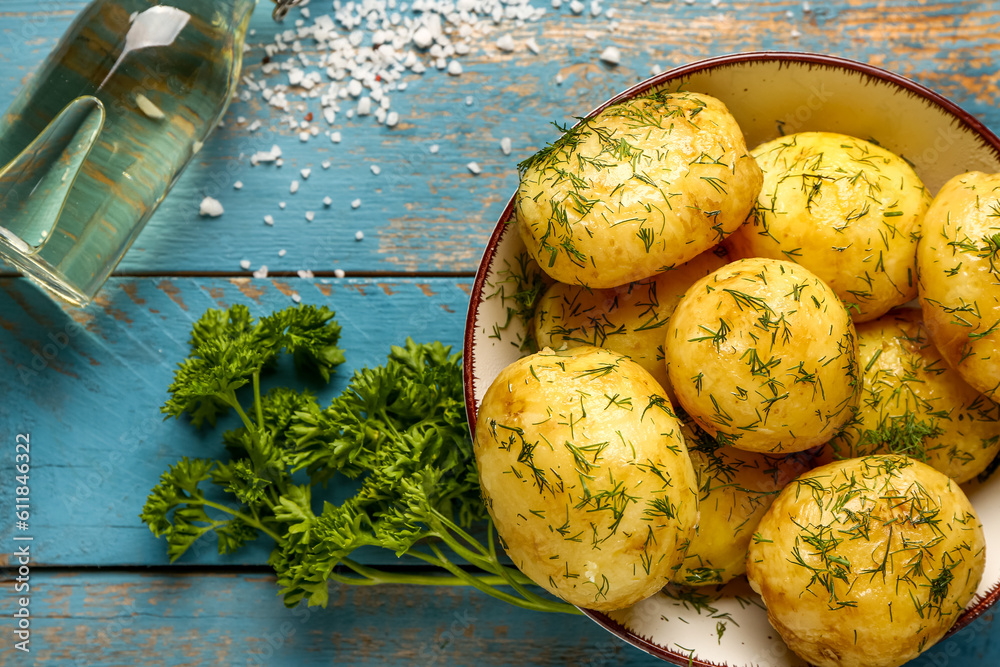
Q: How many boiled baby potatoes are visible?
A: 9